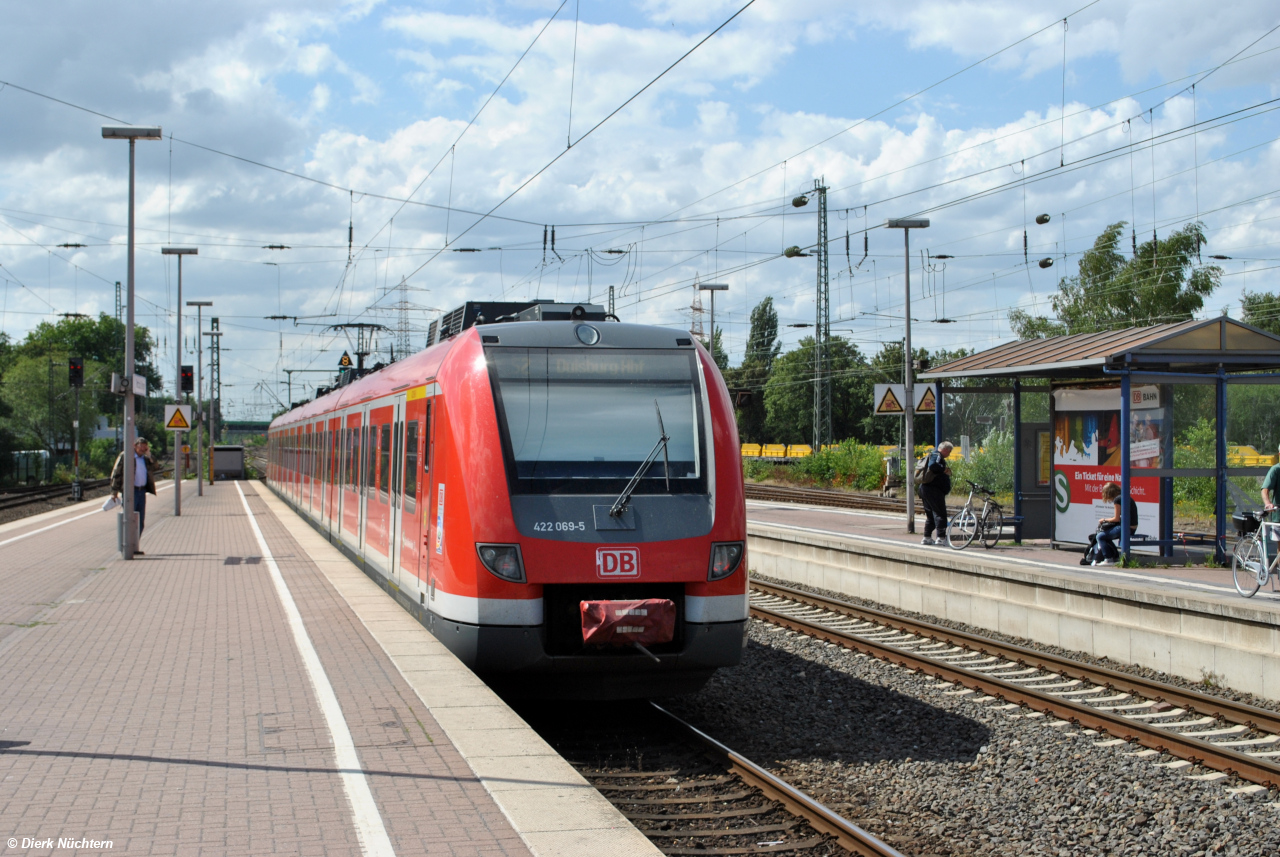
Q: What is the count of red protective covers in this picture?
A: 1